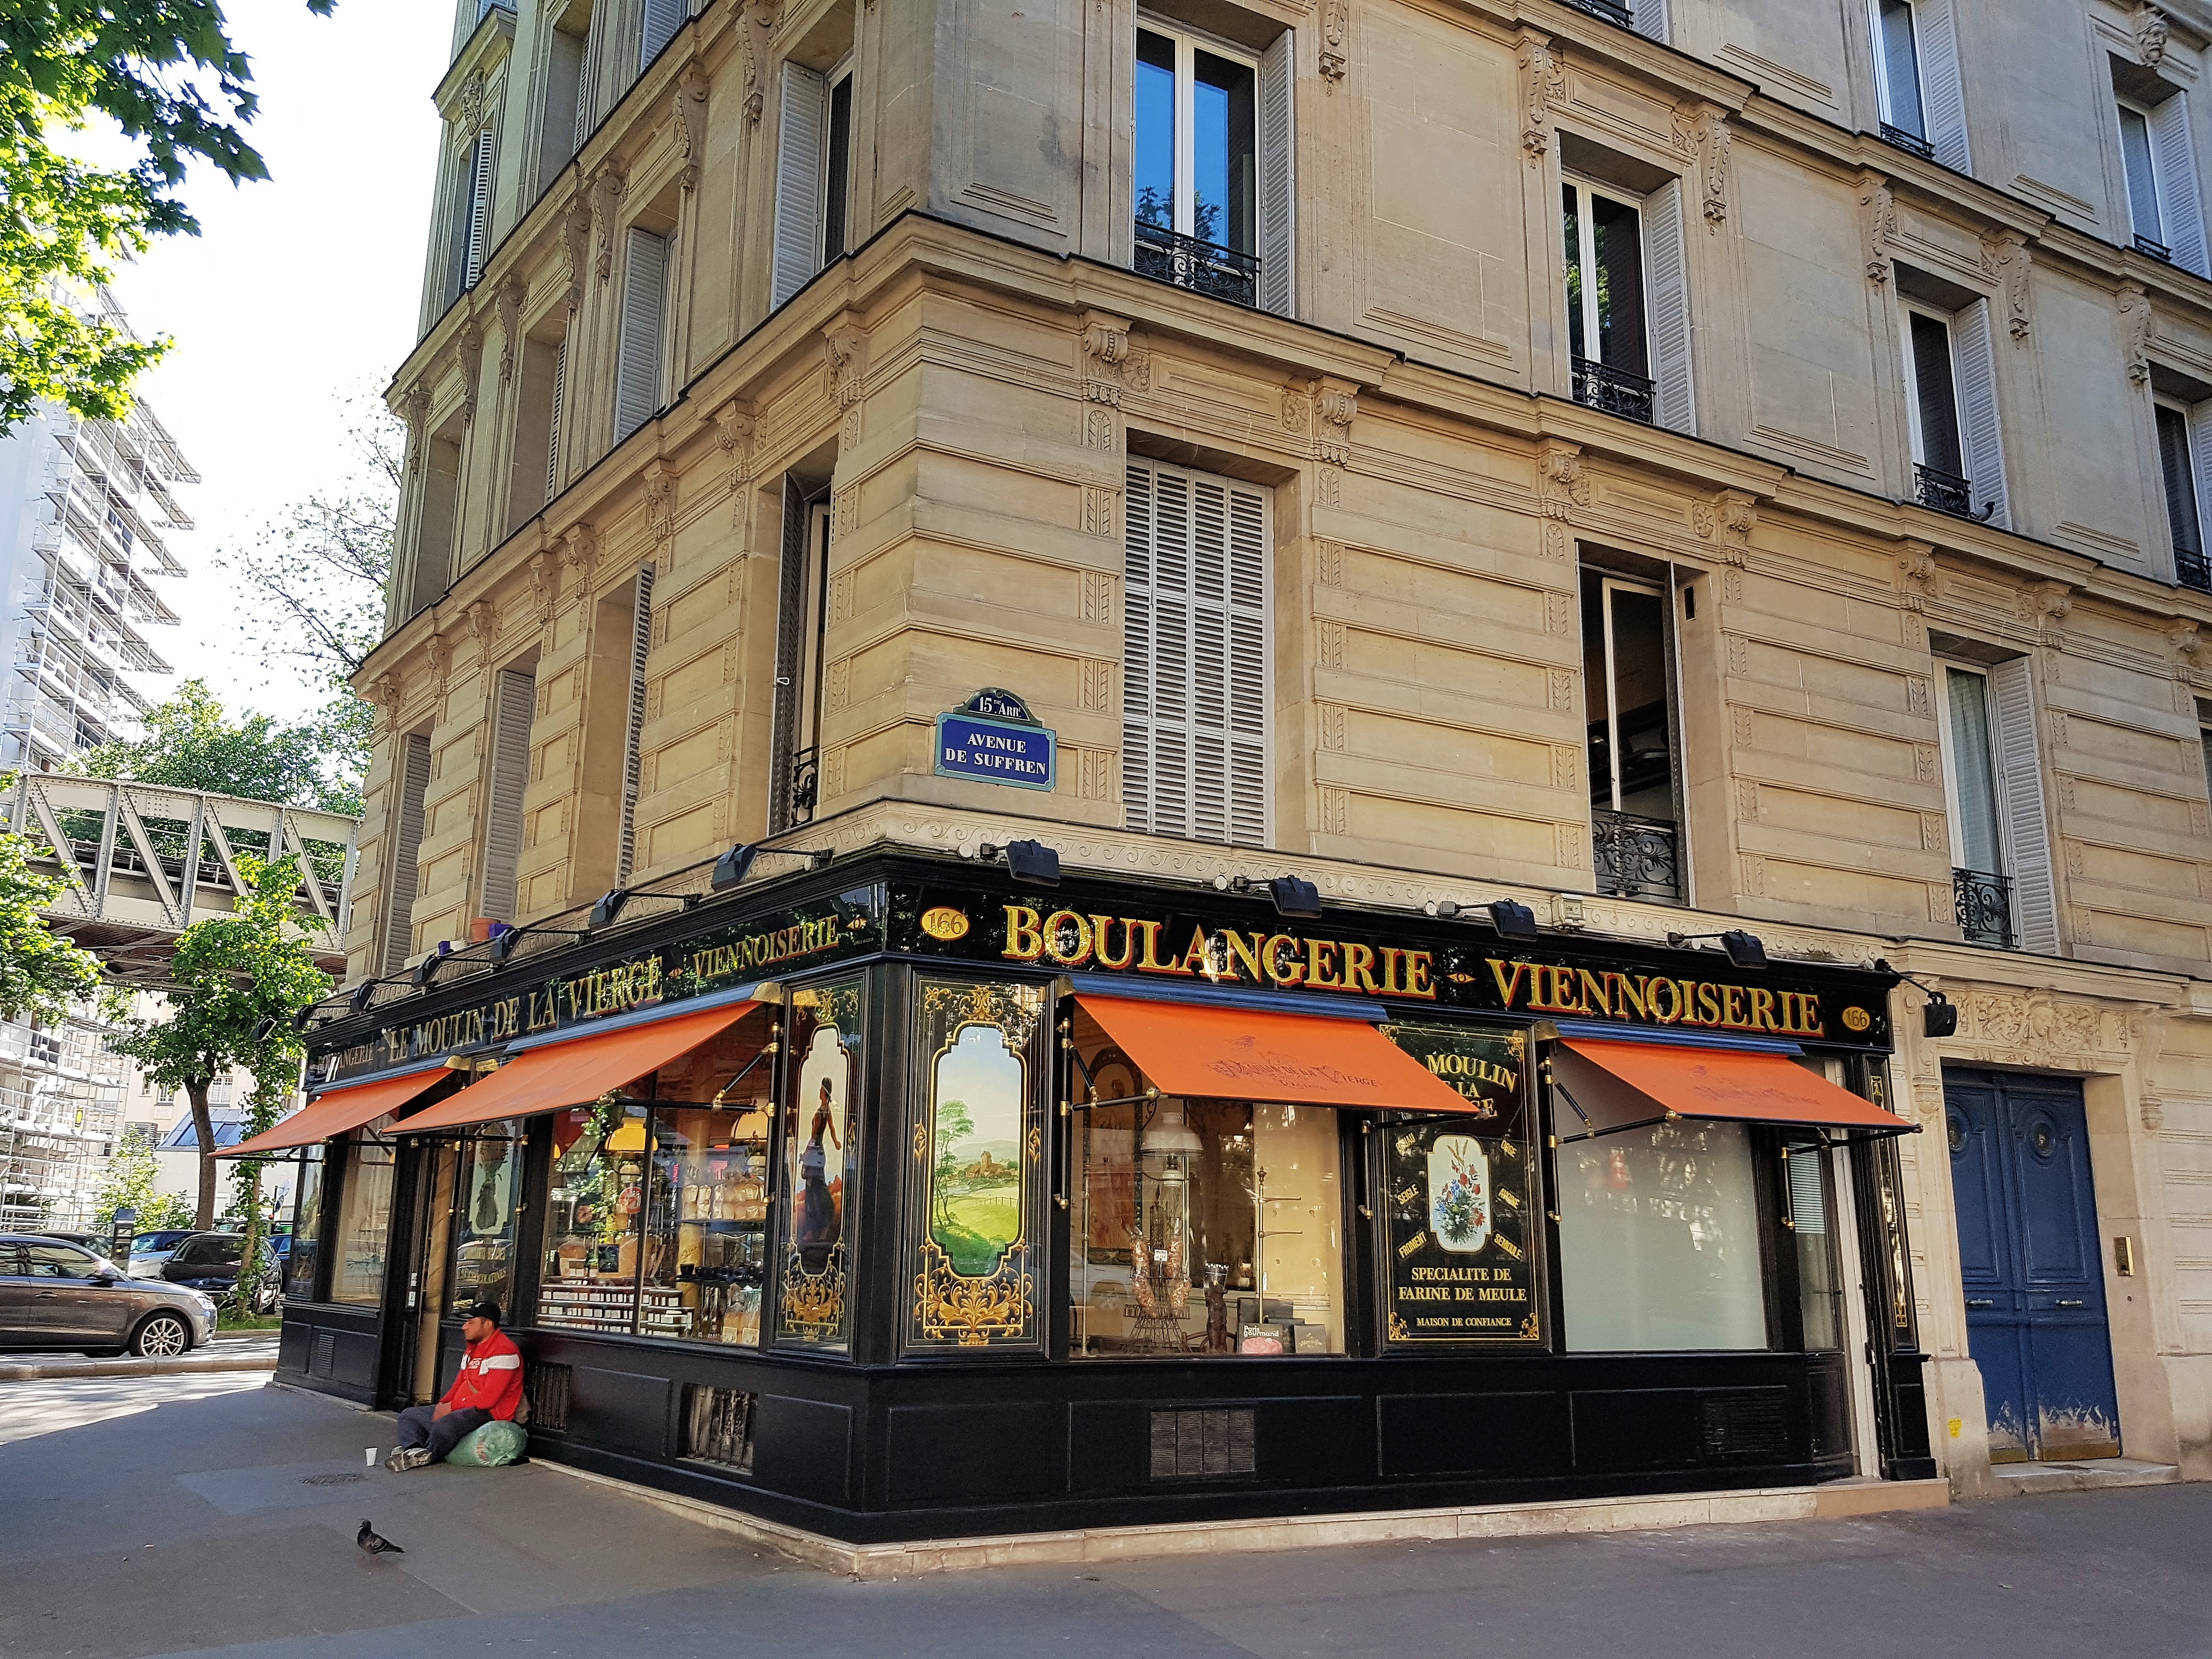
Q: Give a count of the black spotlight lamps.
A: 12